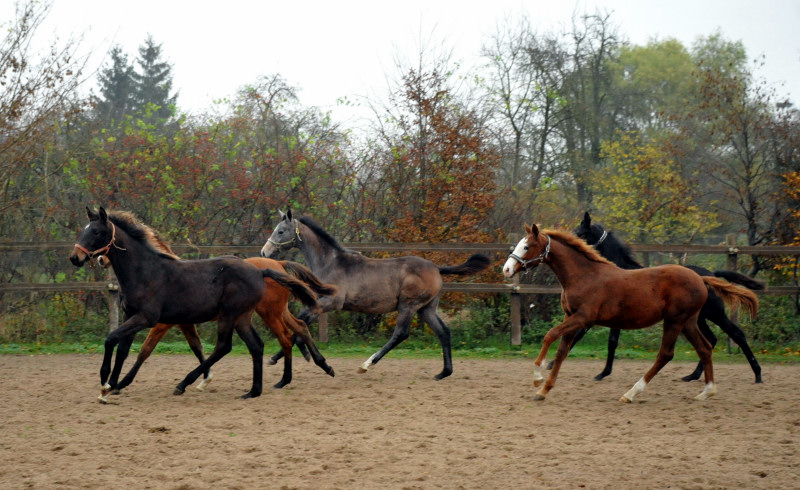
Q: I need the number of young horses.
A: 5